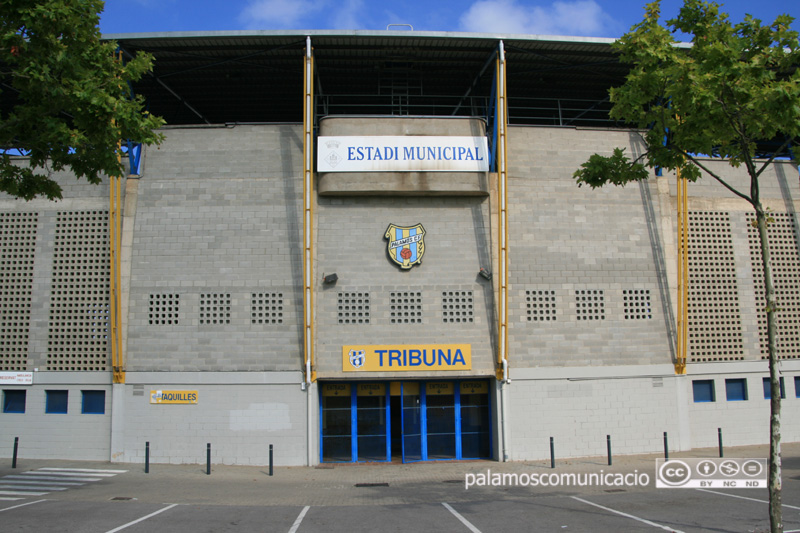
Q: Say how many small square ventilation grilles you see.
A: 9